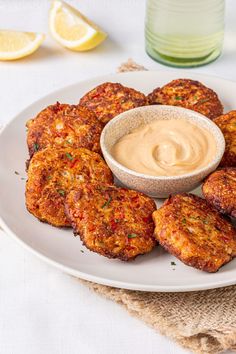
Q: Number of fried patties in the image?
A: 8